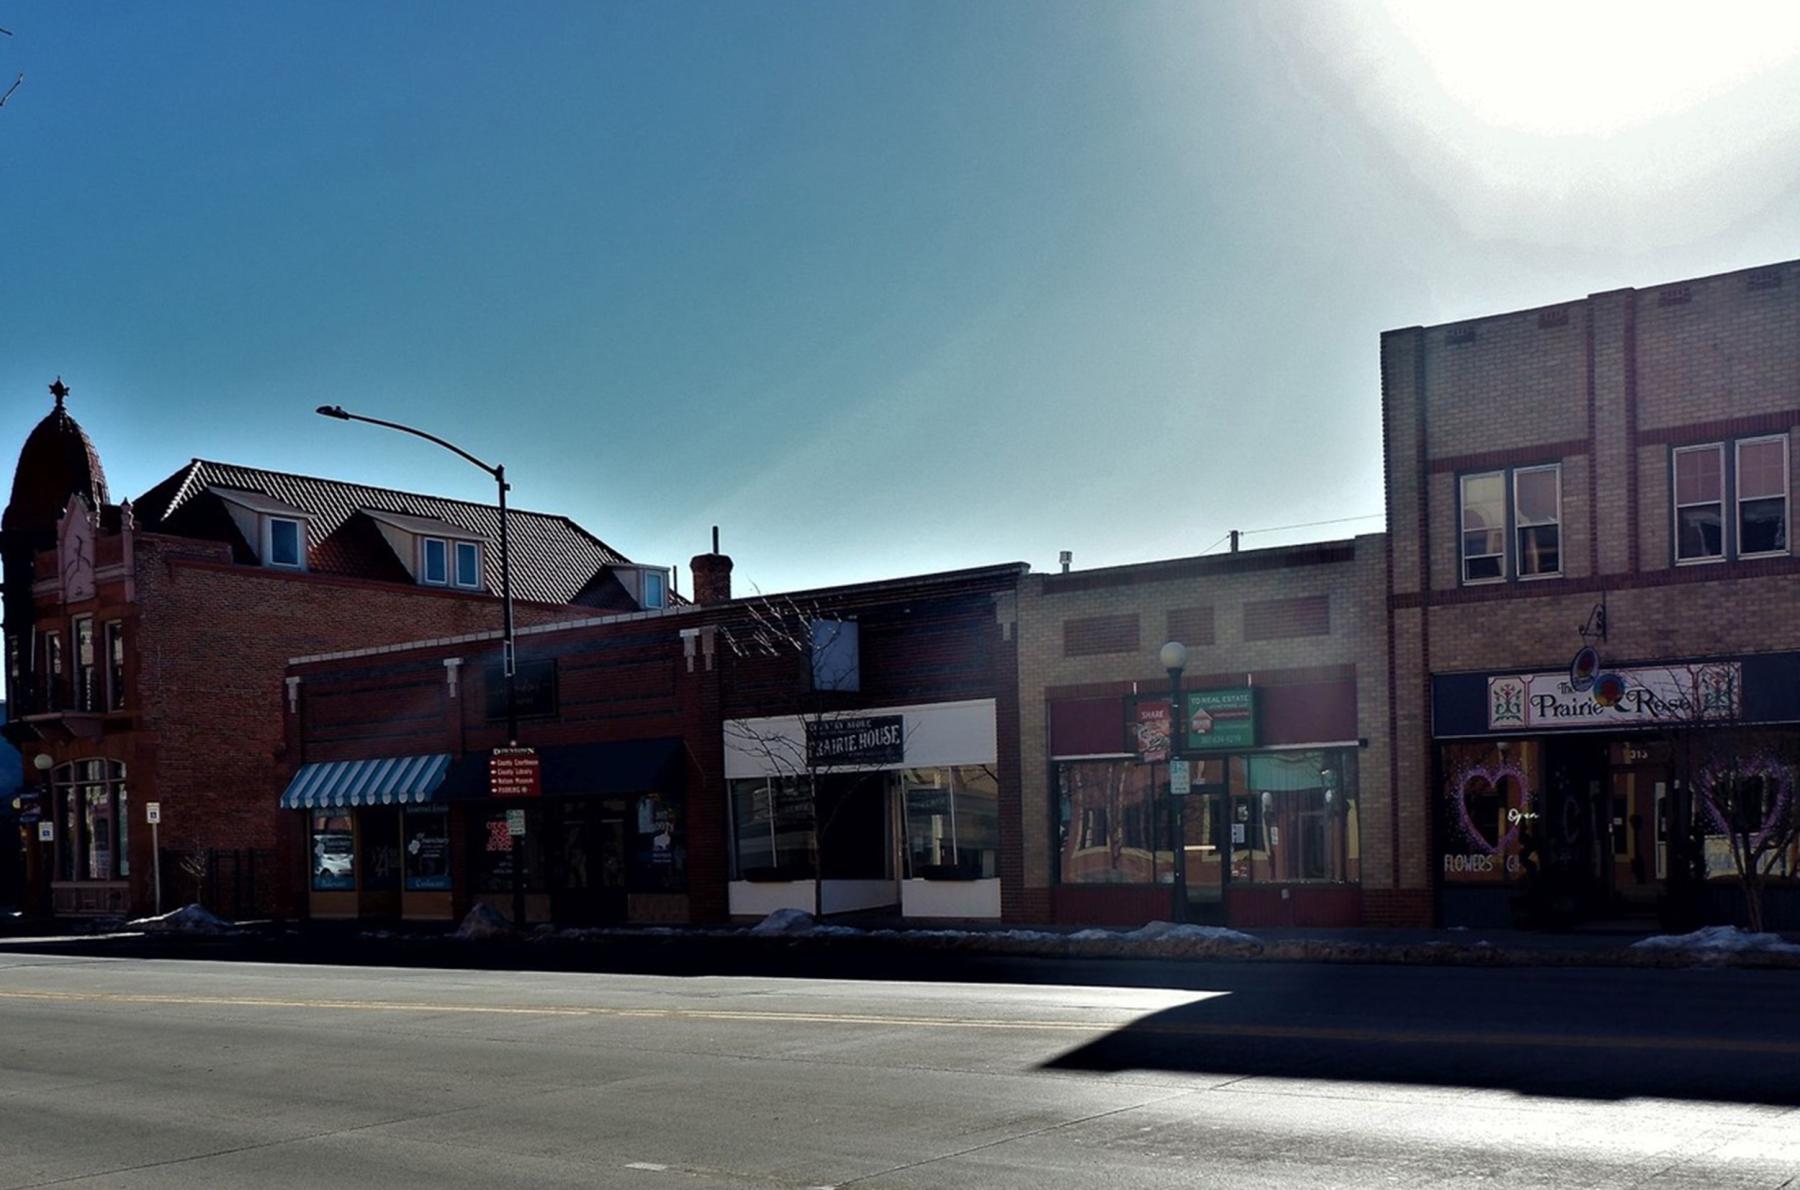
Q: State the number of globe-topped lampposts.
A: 2